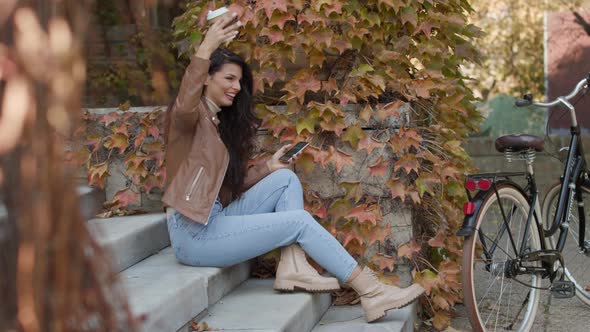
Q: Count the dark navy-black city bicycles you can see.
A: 1